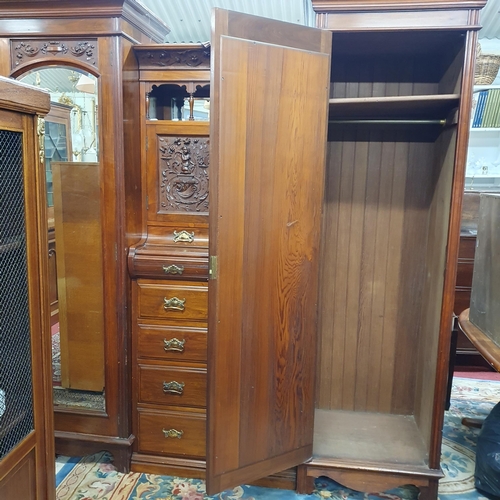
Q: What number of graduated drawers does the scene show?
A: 4